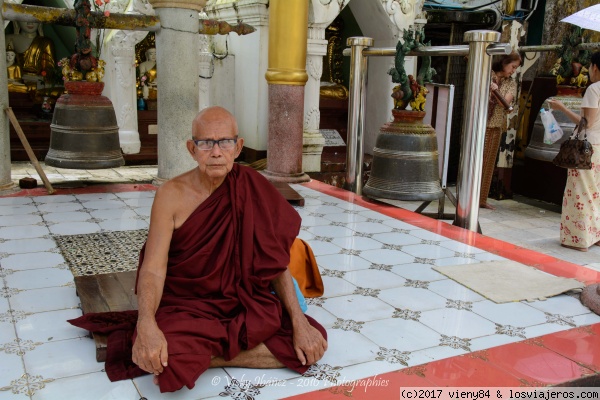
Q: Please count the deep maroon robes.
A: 1